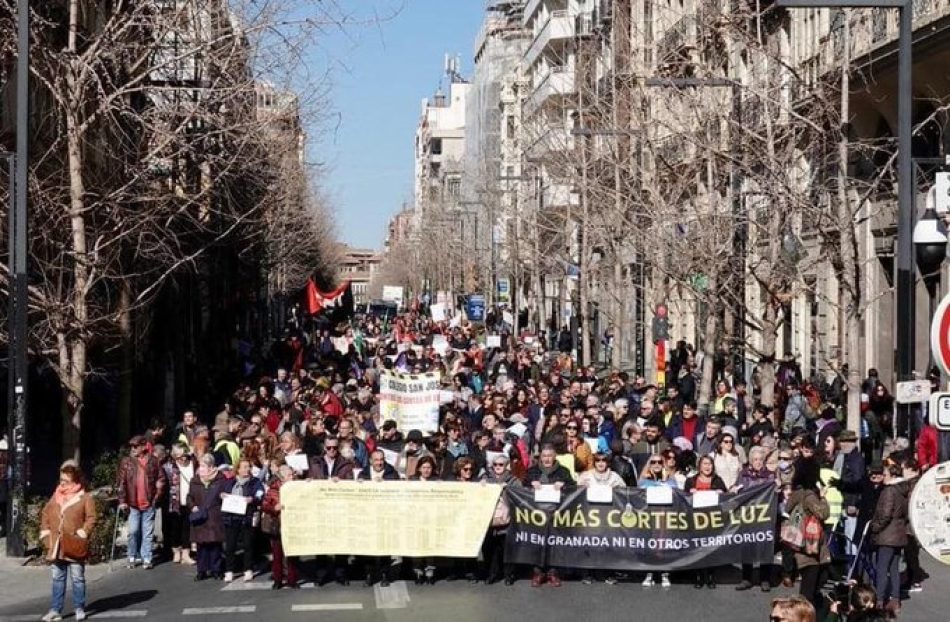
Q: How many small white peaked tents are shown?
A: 0